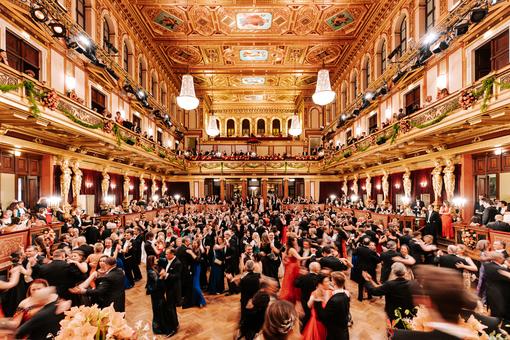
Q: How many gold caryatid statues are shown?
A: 14